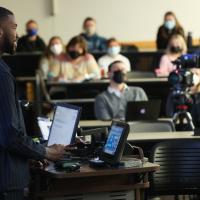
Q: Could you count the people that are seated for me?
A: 8